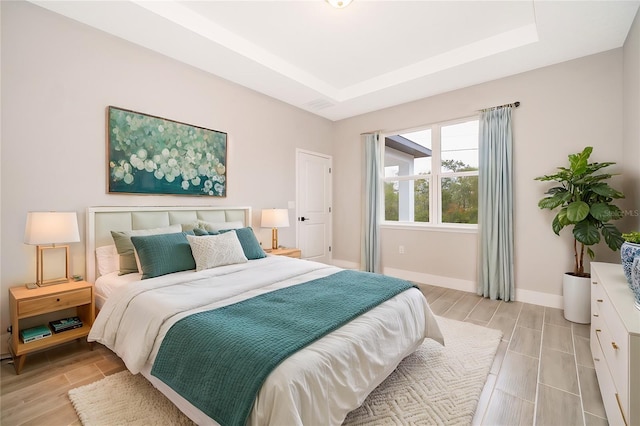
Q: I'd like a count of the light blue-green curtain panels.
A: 2